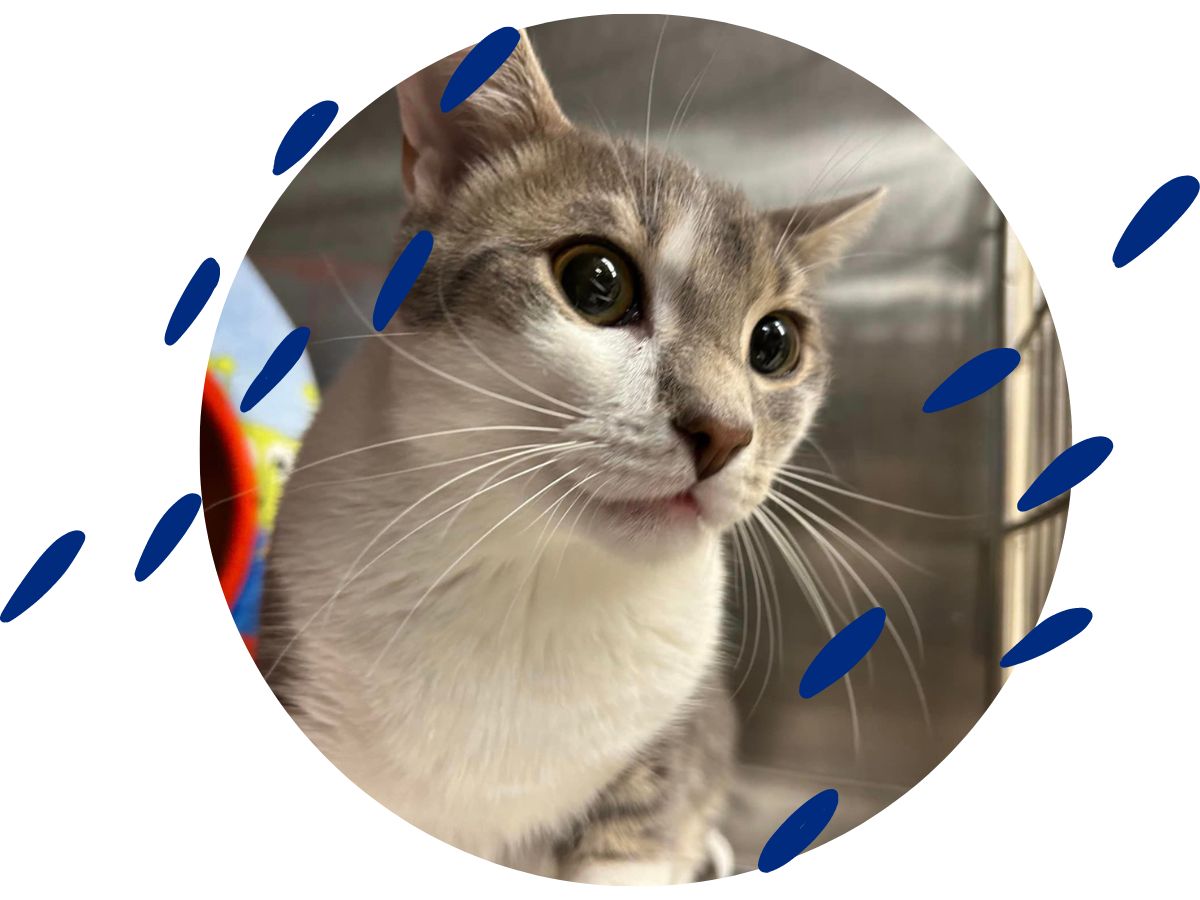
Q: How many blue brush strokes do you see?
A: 13